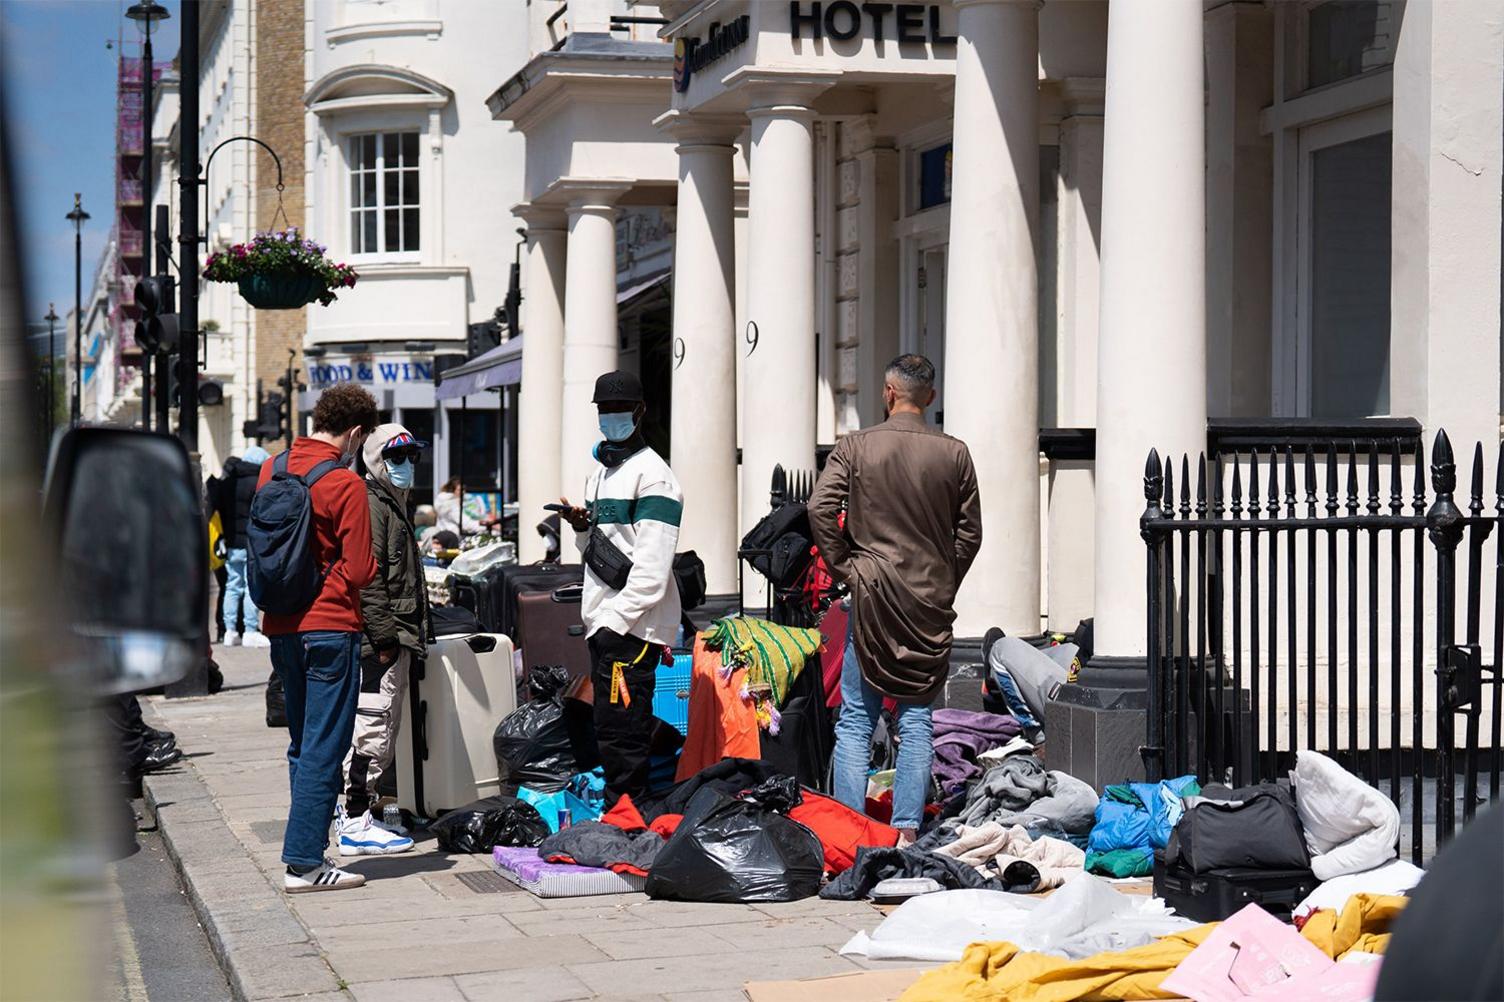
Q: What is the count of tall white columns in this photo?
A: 6